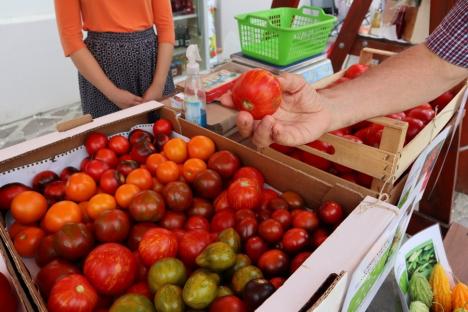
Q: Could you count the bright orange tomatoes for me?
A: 11